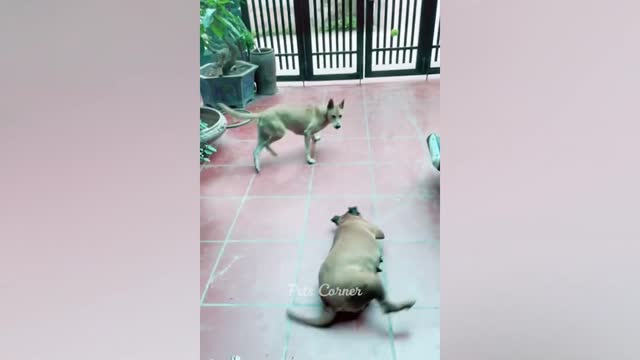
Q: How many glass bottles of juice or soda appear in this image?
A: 0